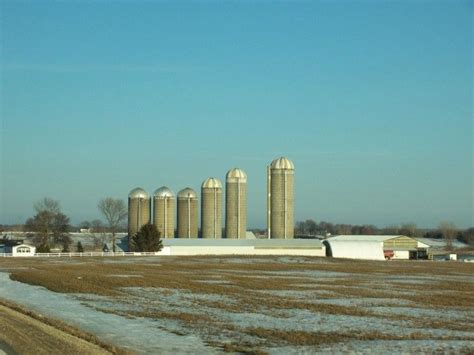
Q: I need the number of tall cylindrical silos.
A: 6